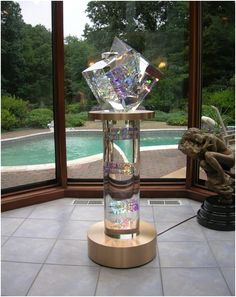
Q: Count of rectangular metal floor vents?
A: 2